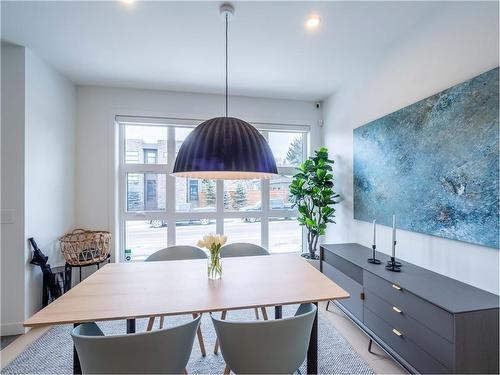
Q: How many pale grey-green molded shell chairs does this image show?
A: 4